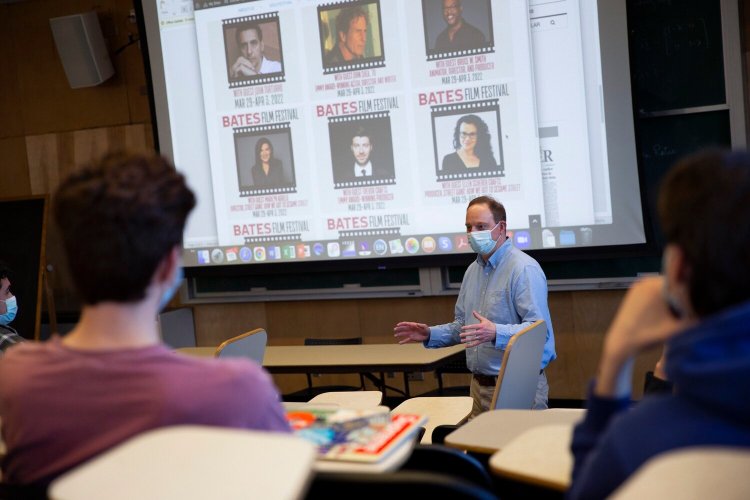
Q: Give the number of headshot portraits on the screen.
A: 6